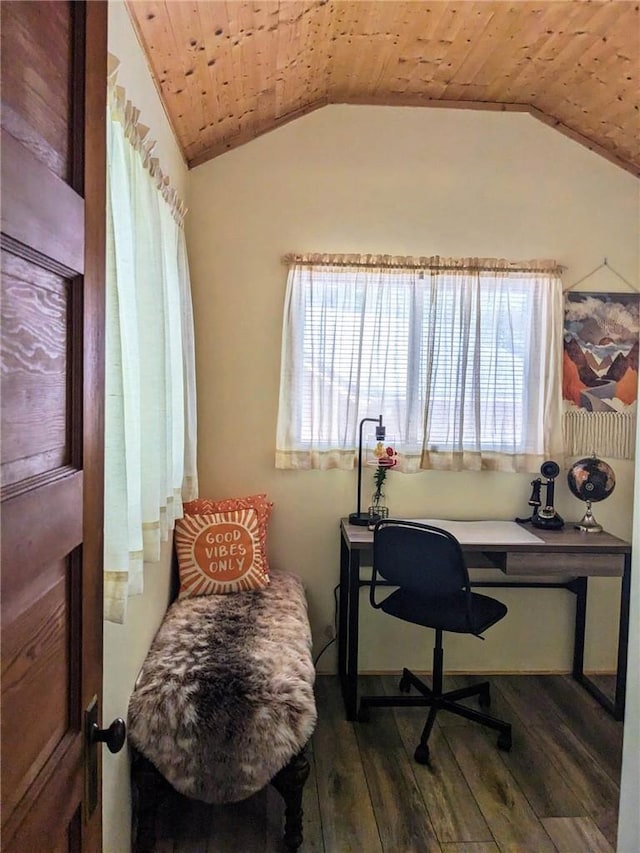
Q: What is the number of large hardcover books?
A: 0